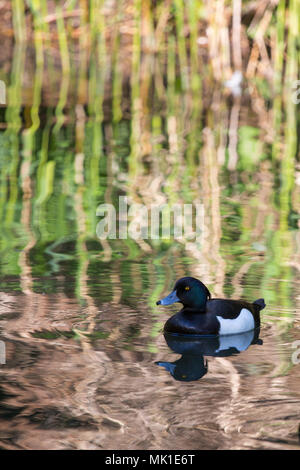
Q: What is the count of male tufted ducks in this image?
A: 1